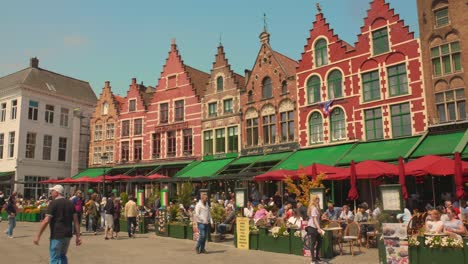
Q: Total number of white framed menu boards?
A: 3